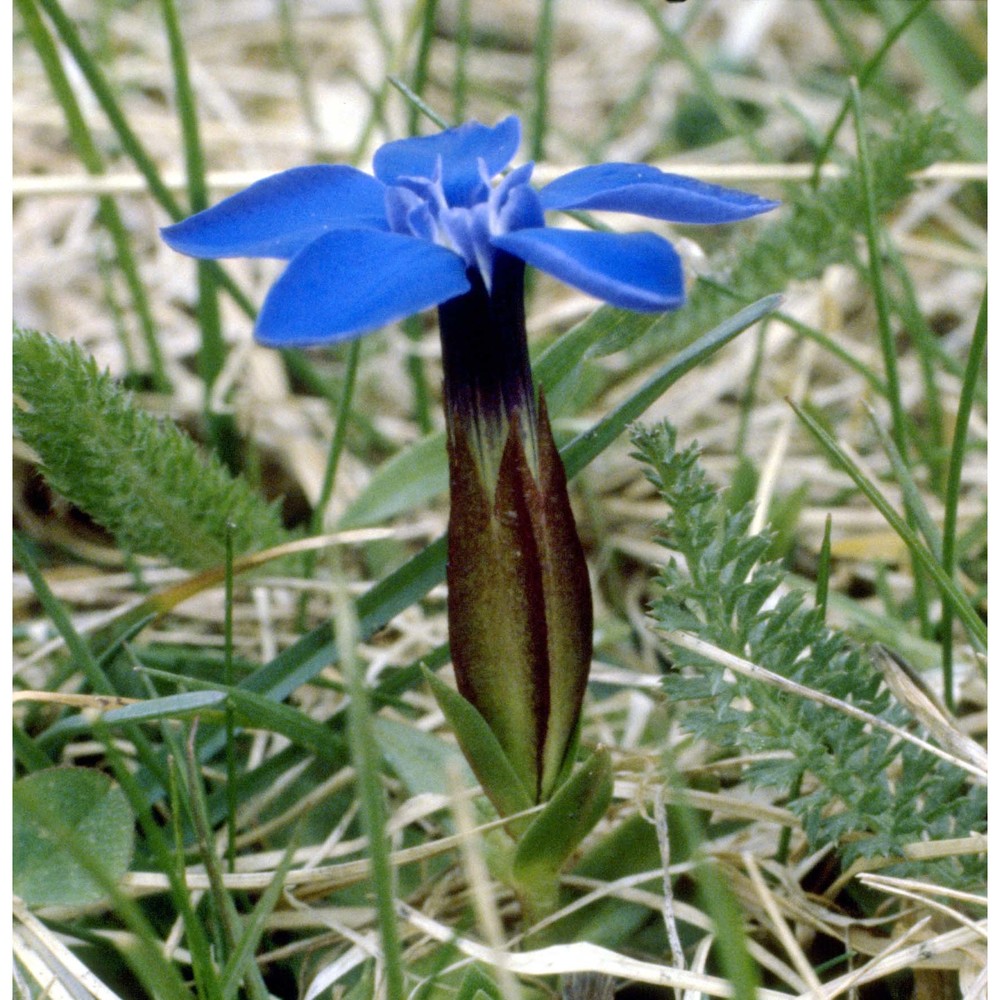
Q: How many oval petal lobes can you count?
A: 5